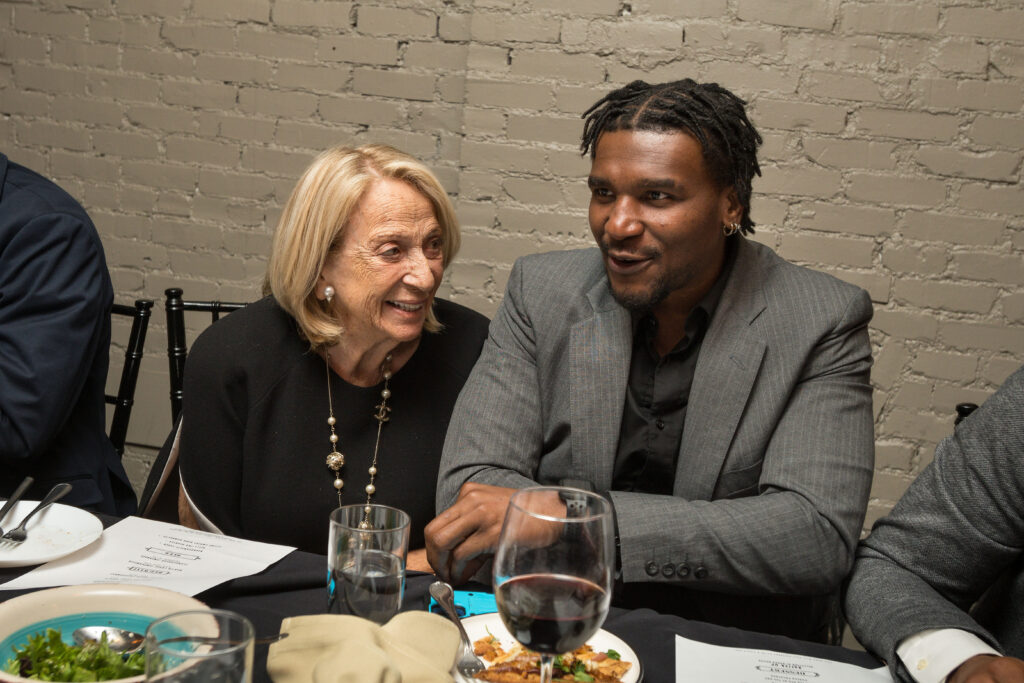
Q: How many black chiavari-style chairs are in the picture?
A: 3